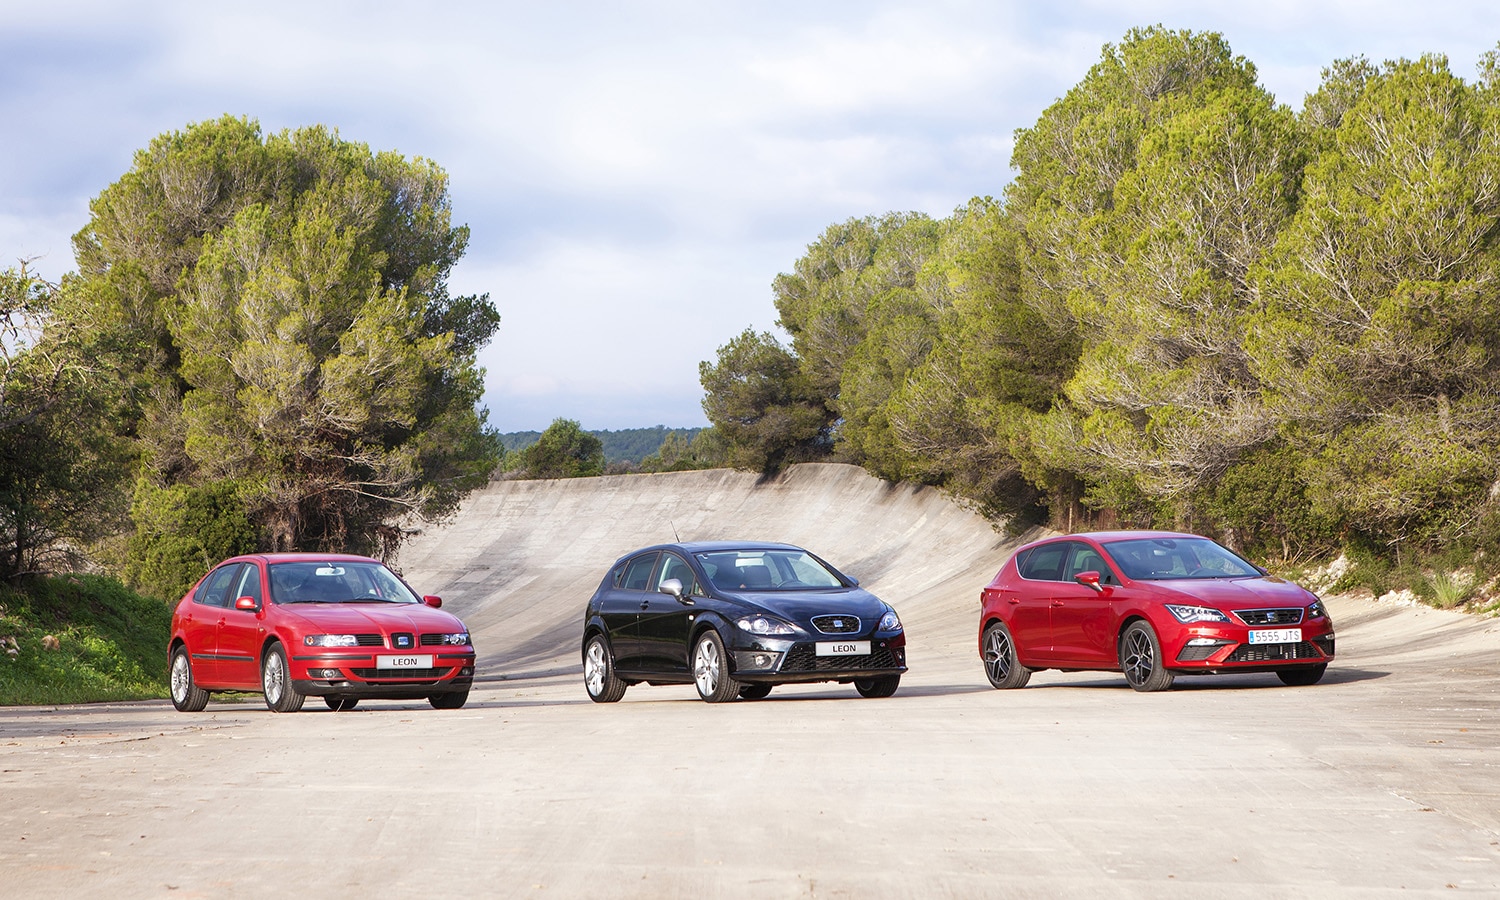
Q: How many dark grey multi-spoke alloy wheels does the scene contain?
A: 2